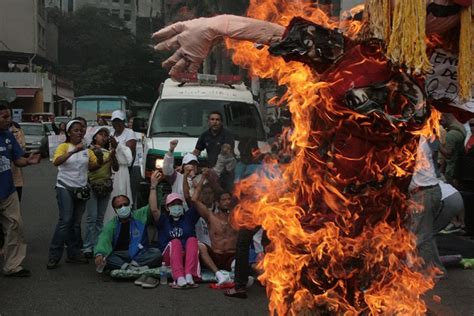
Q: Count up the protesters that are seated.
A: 3